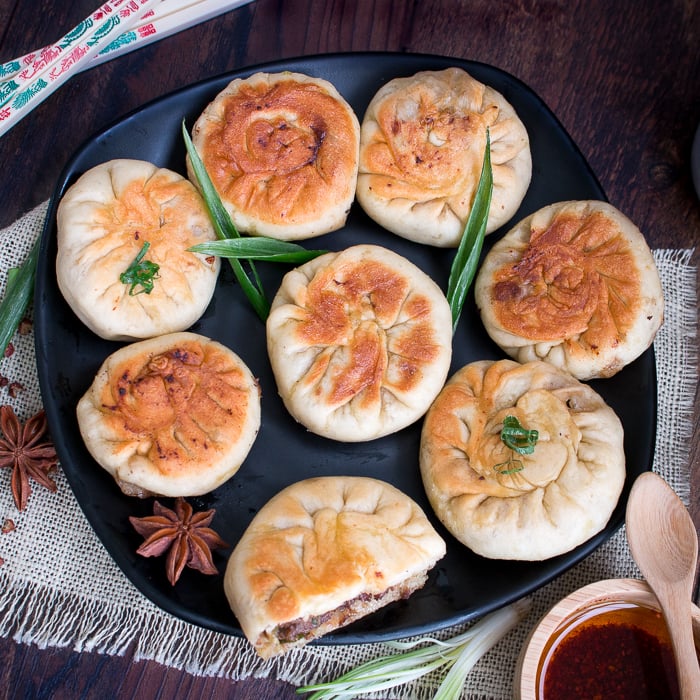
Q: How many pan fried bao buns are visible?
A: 8